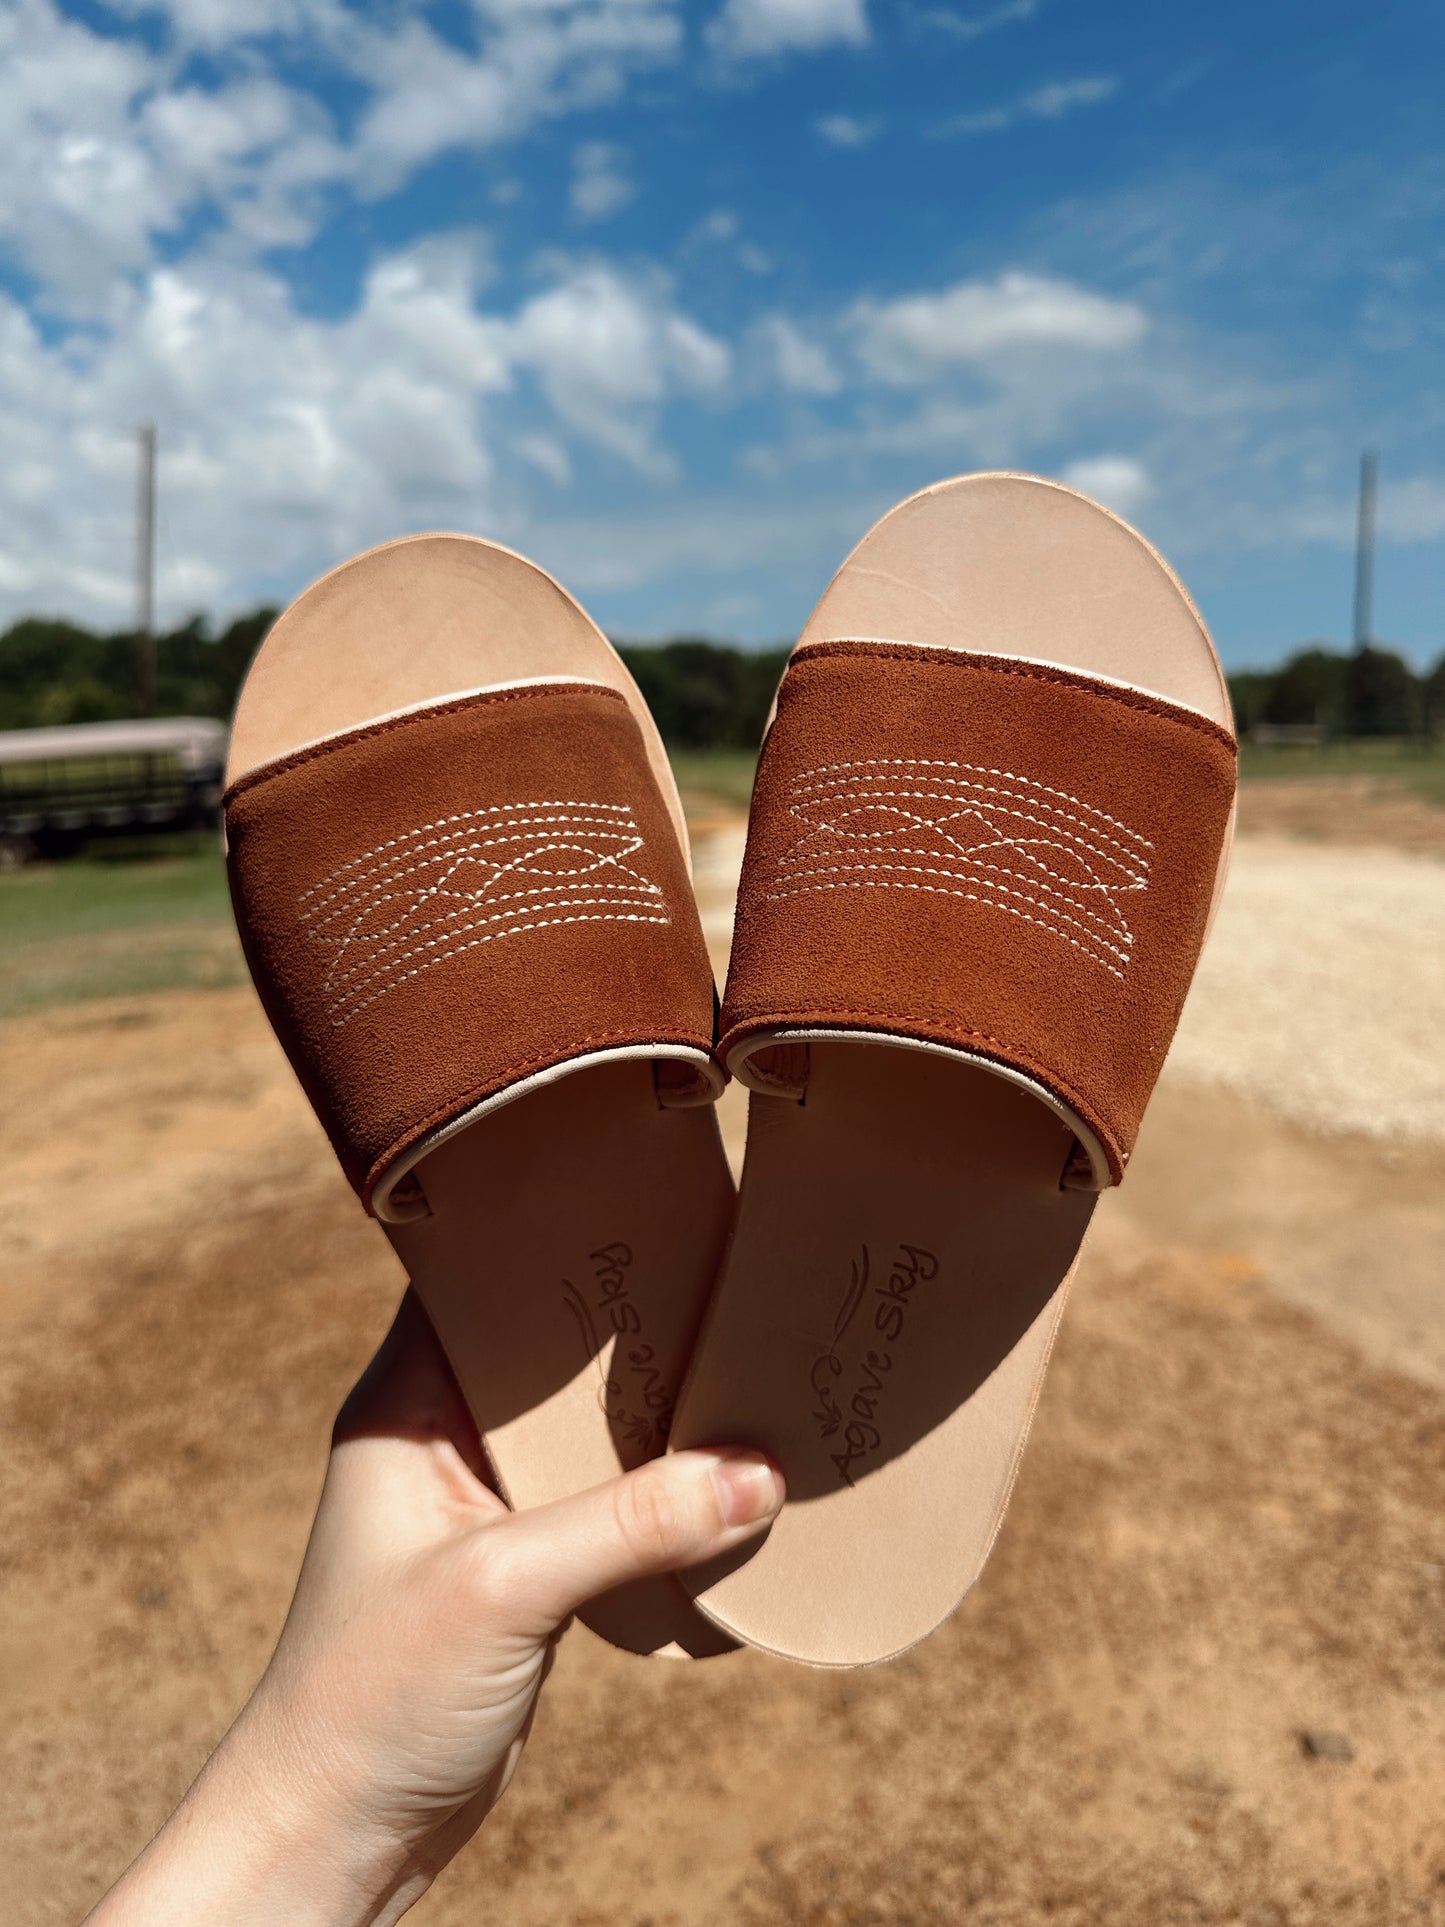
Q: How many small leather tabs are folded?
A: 4